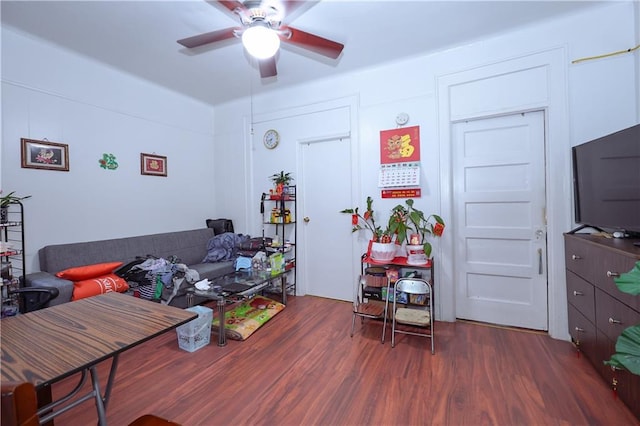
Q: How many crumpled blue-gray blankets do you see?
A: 1